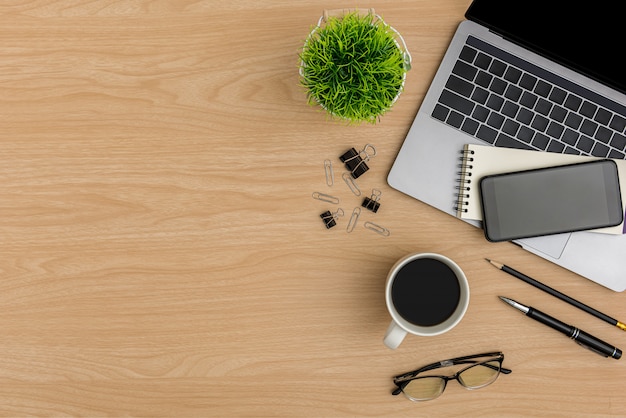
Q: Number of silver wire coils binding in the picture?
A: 9